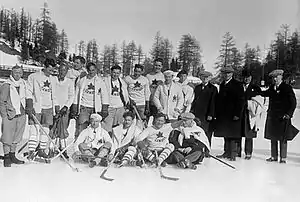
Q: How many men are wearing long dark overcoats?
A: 4